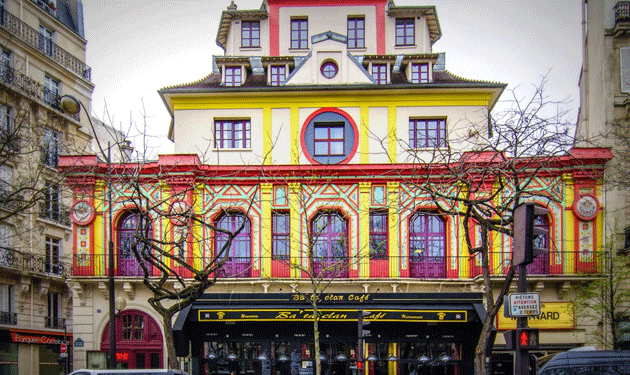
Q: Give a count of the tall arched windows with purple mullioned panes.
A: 5